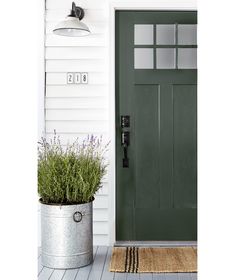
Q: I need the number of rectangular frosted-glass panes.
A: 6